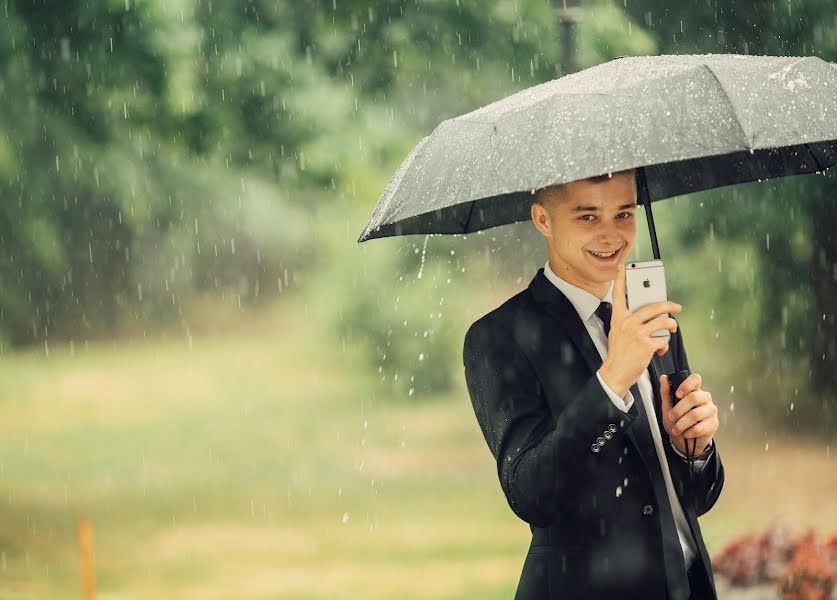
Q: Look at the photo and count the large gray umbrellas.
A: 1